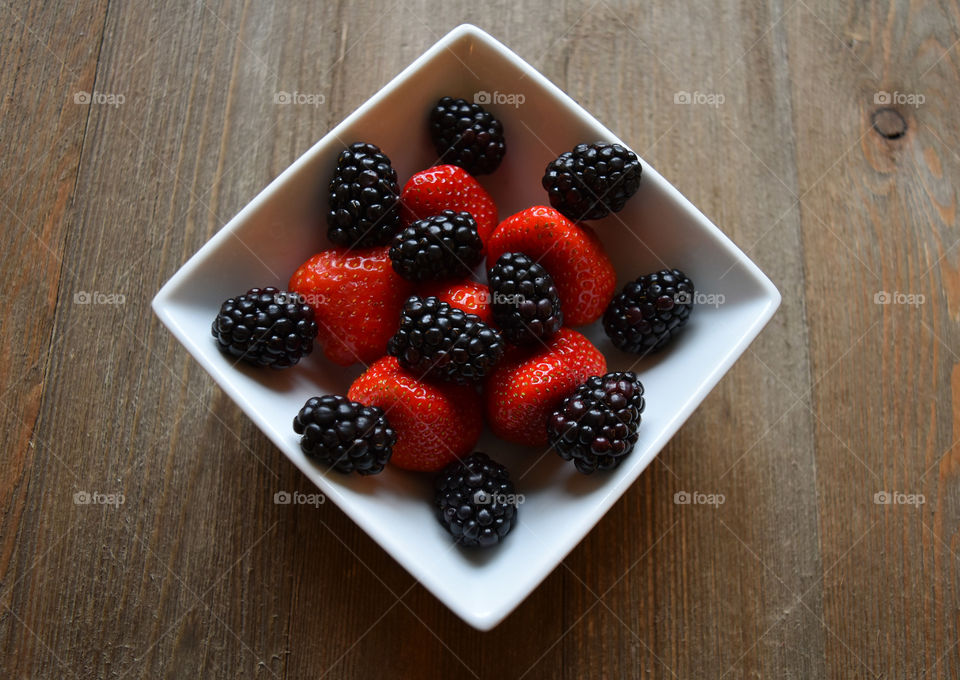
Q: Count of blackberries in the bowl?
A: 11